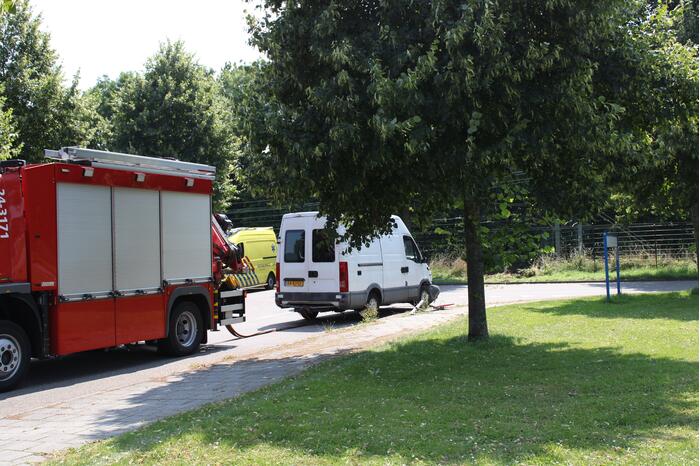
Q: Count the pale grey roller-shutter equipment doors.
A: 3